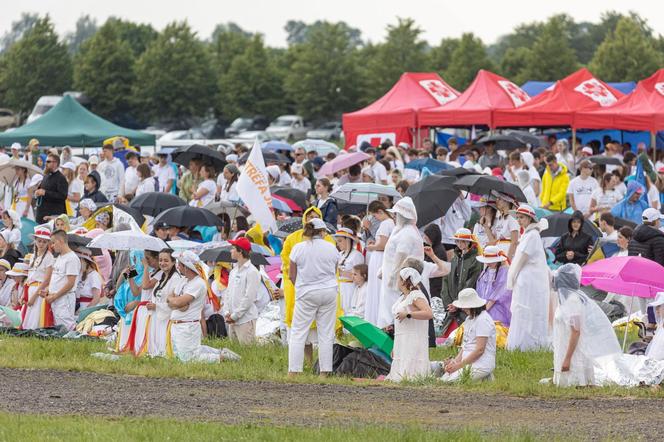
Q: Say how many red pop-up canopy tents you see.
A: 4